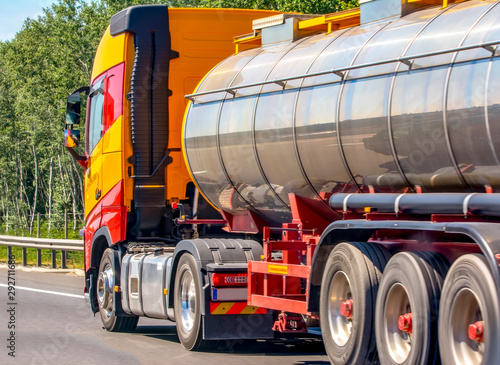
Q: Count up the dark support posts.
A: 5